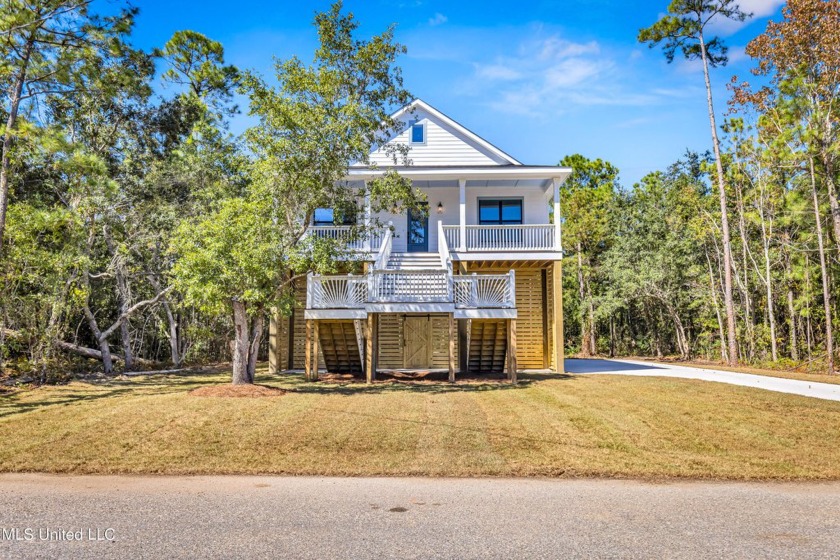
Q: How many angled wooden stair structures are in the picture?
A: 2